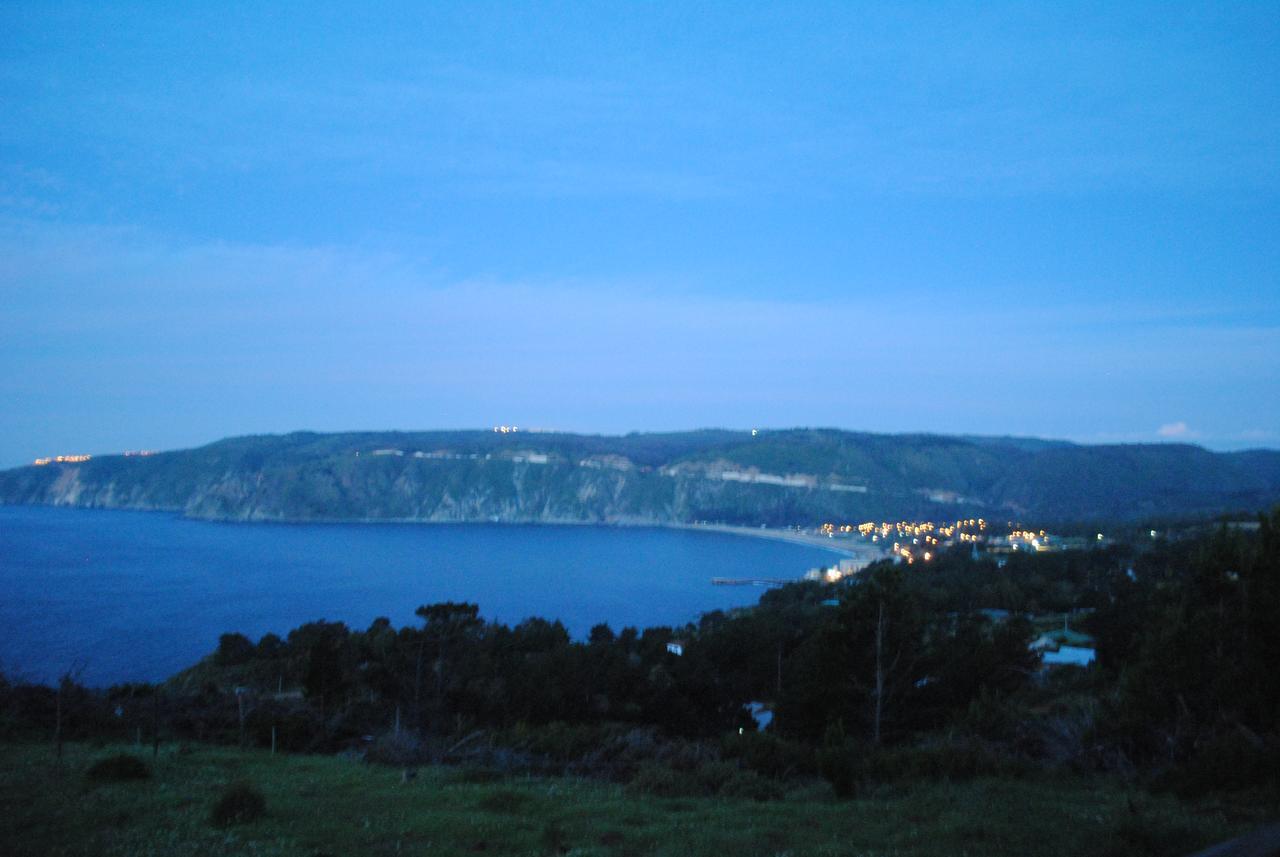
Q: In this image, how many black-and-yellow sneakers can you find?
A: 0